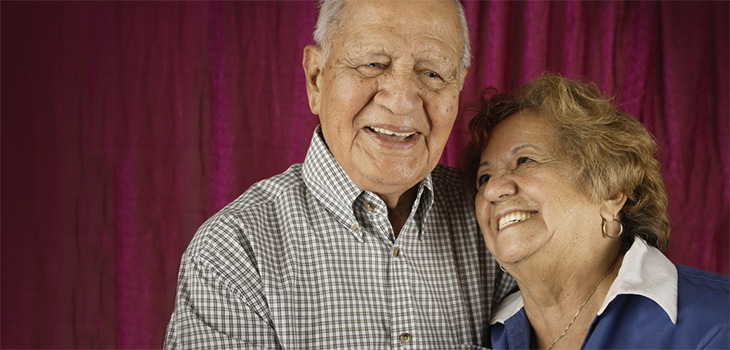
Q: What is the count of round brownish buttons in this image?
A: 4